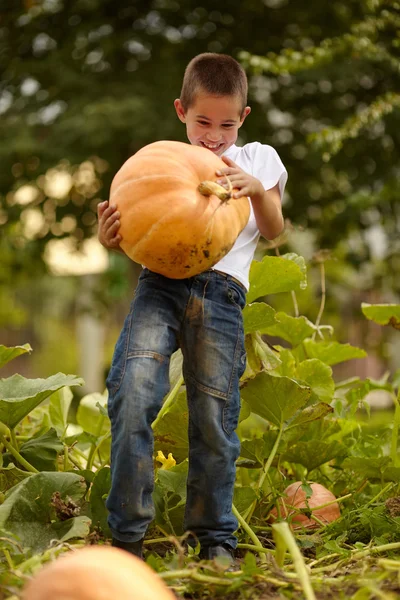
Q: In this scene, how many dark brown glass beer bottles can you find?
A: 0